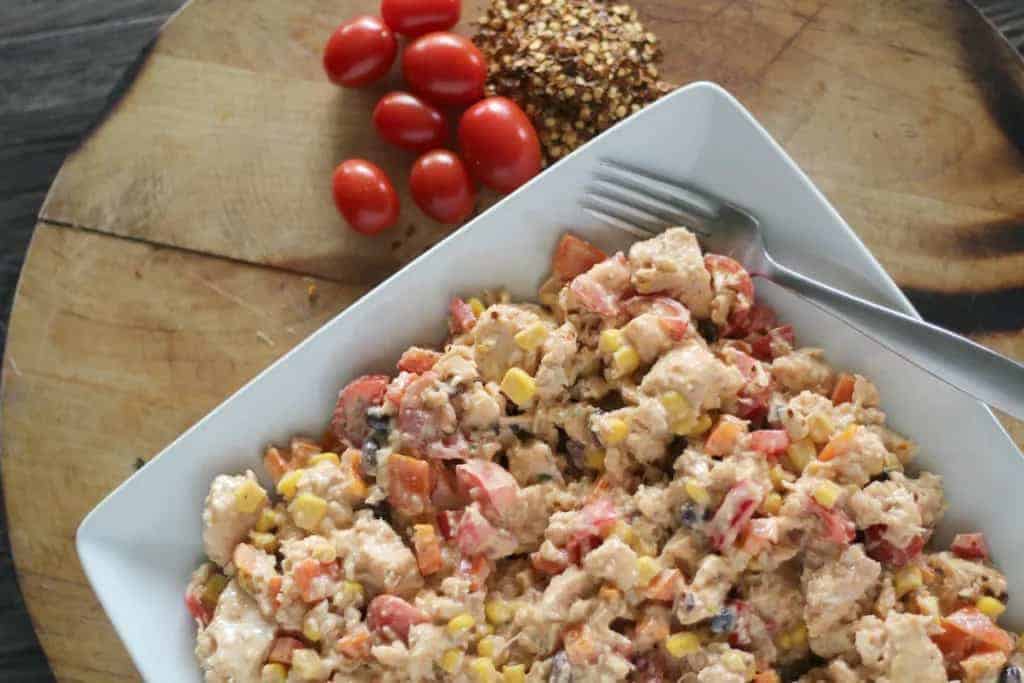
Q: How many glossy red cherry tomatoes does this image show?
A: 7